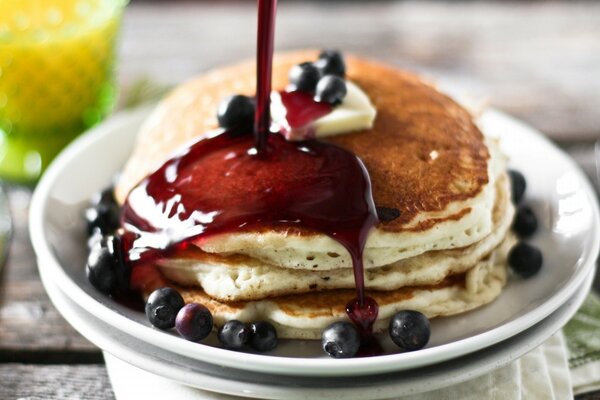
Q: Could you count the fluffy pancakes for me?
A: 3